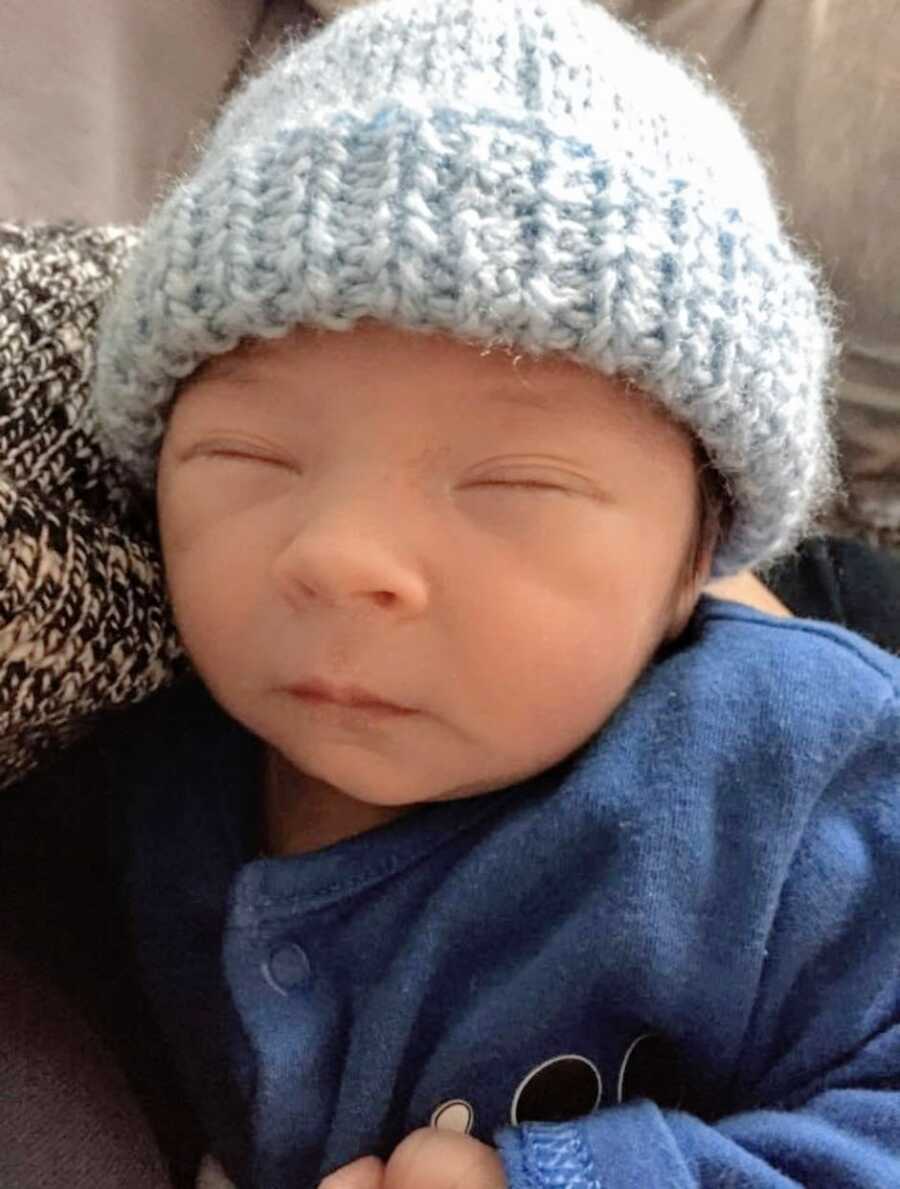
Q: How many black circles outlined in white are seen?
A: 2